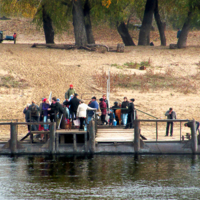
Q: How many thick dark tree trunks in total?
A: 7